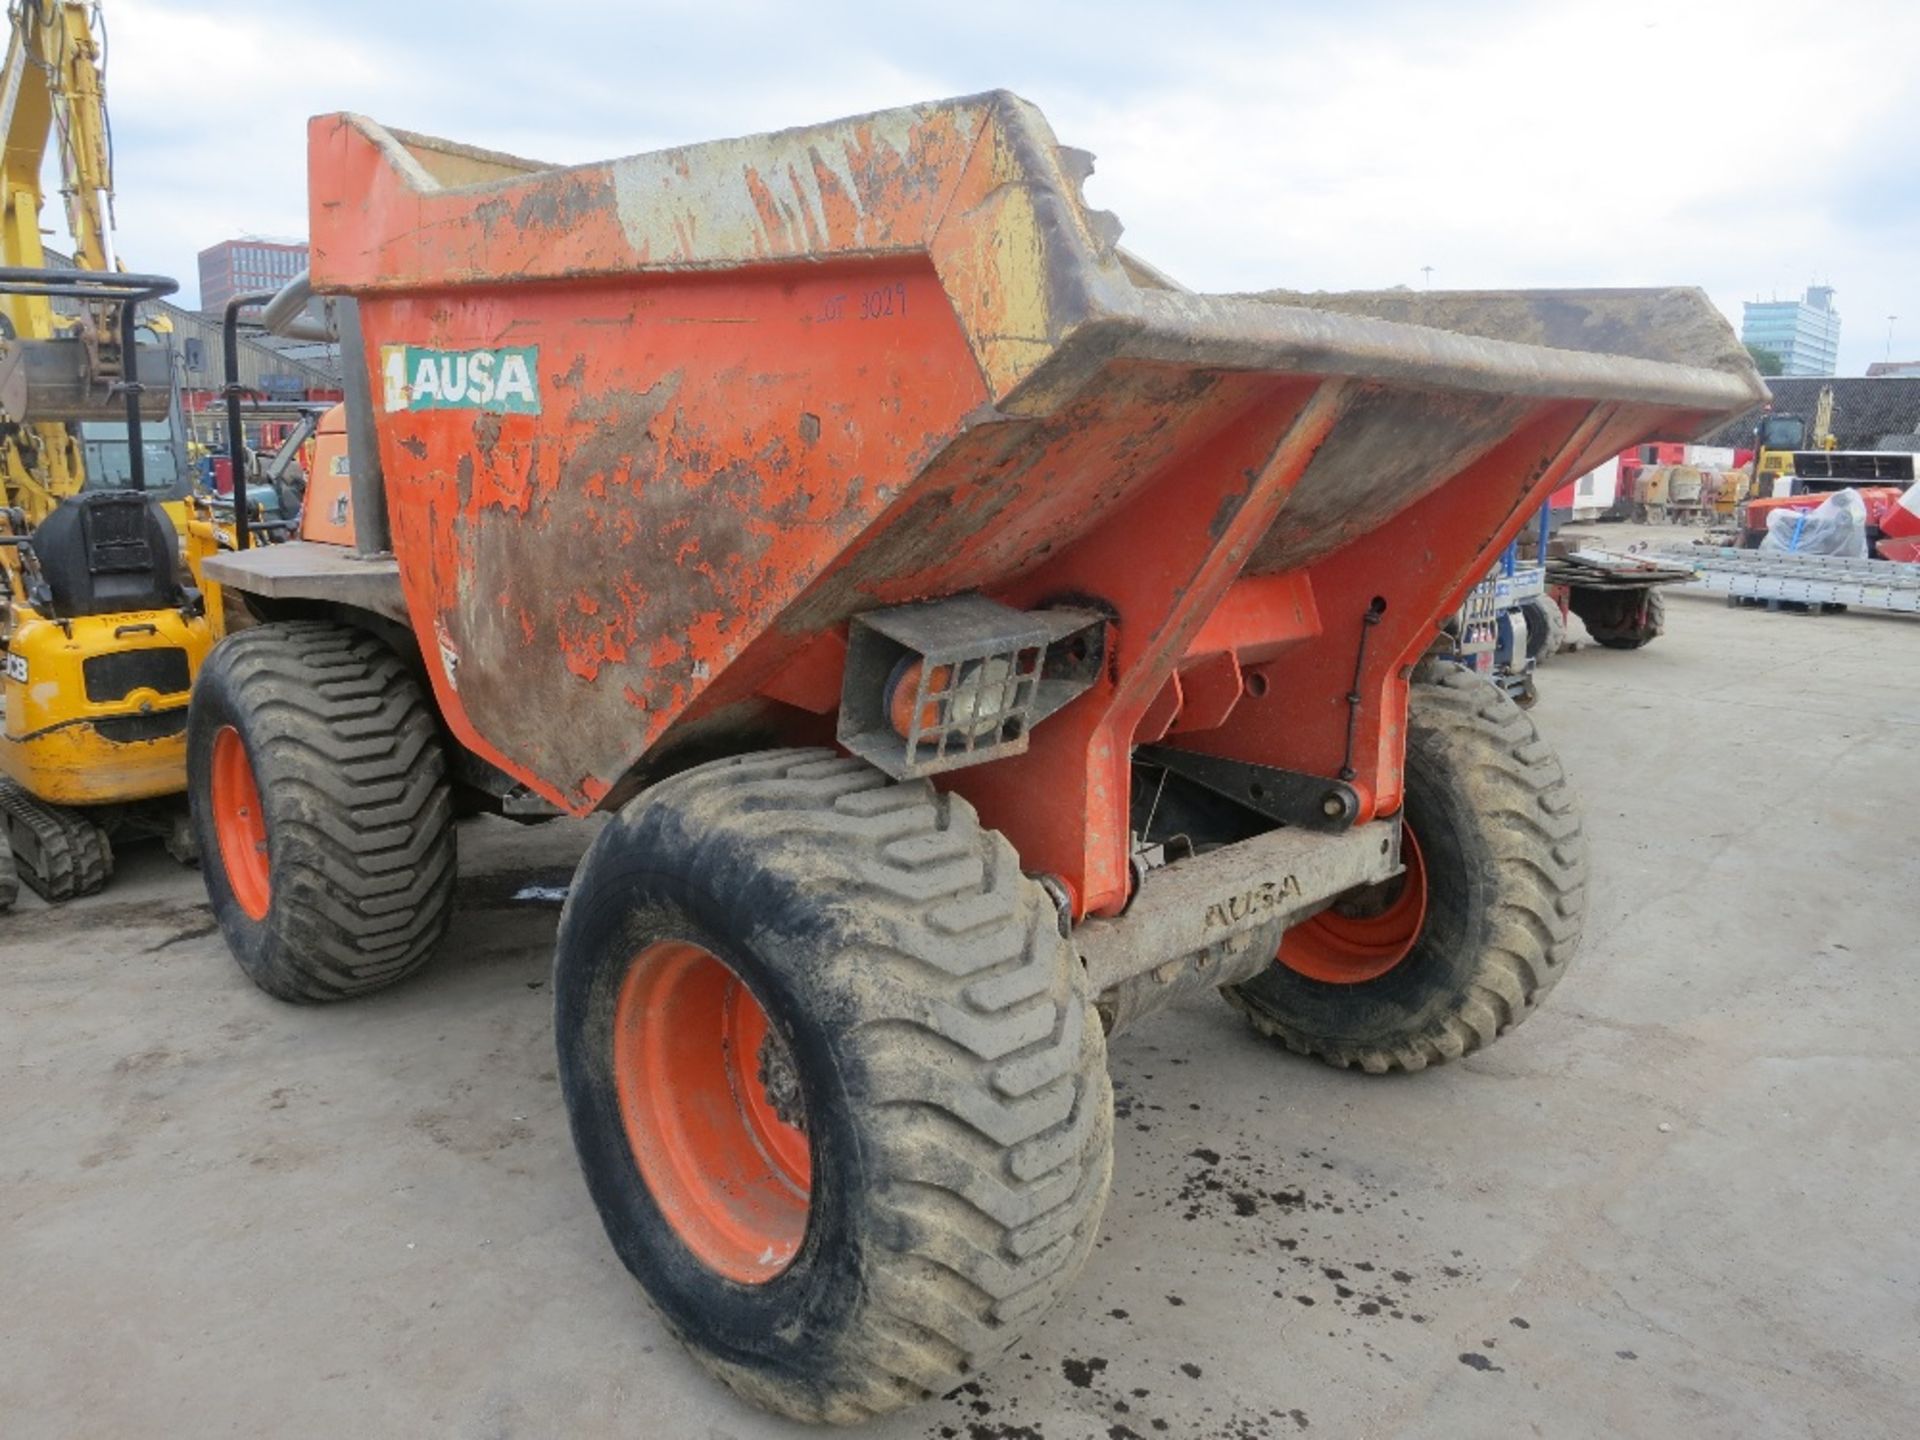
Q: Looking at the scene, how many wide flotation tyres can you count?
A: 3